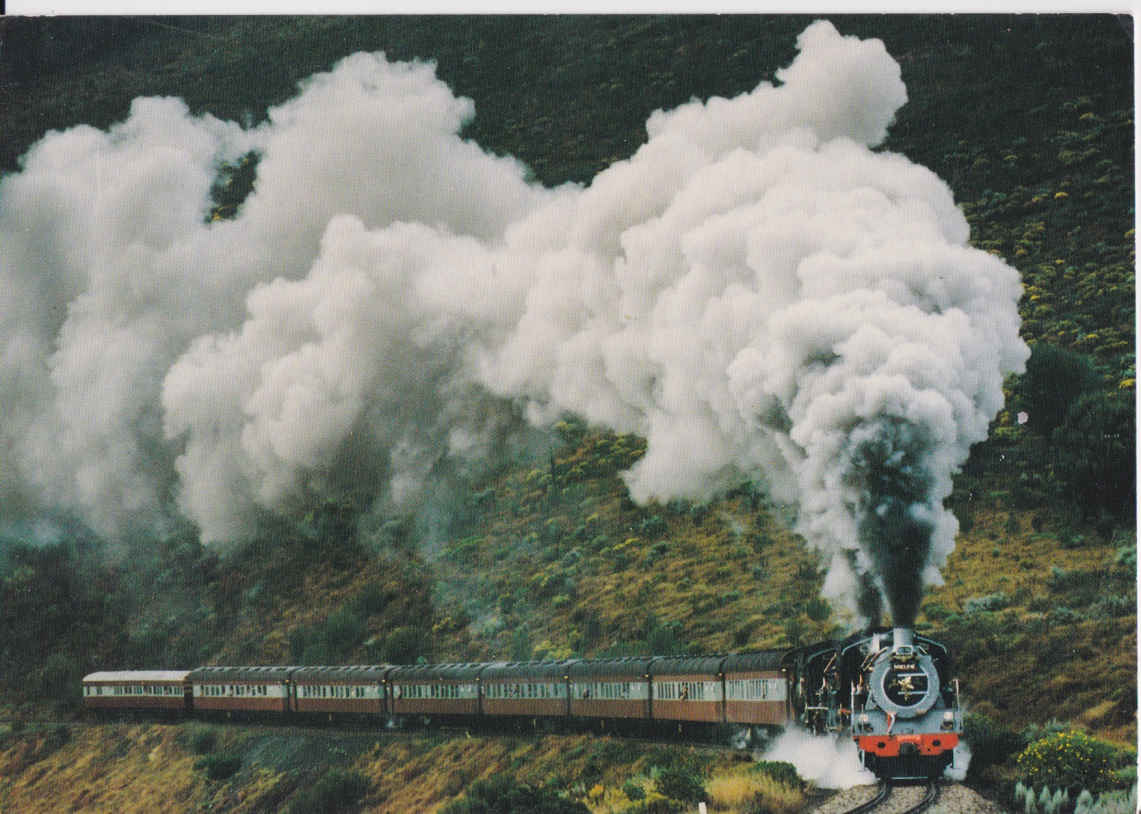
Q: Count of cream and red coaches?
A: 8